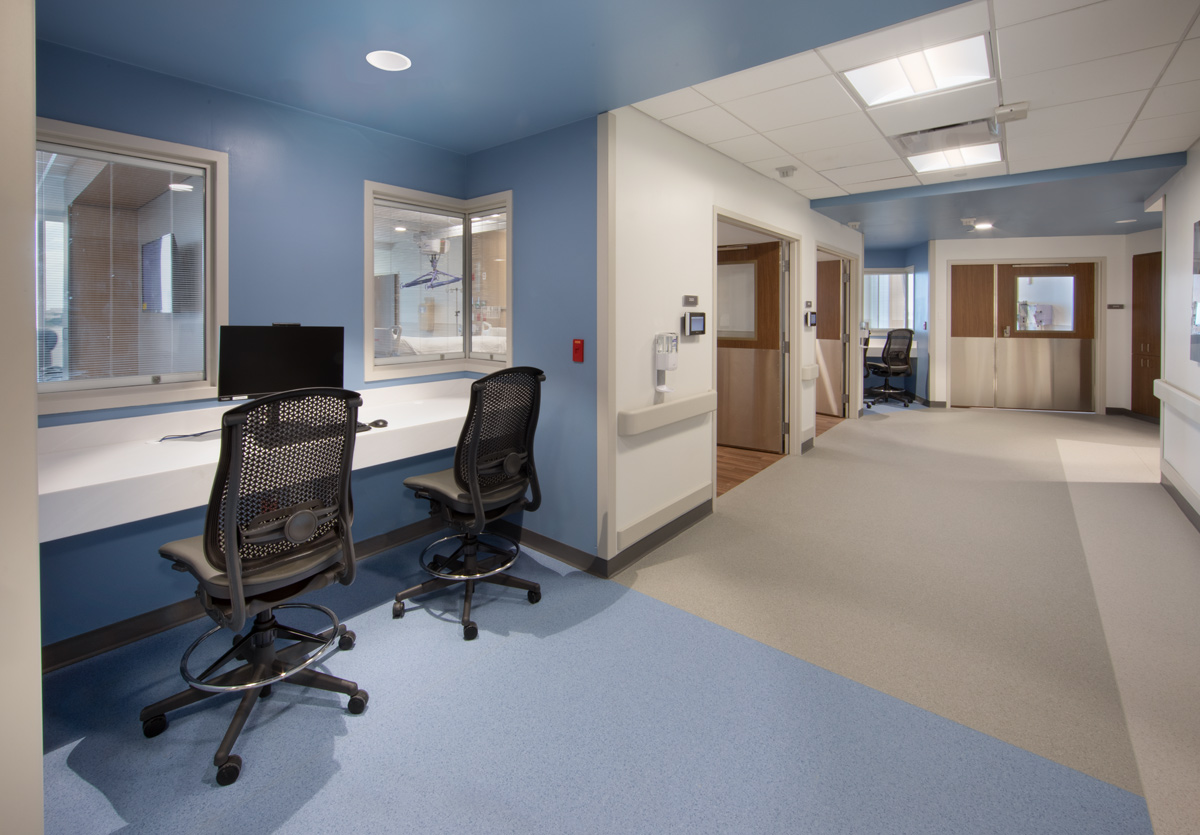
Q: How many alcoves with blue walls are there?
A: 2